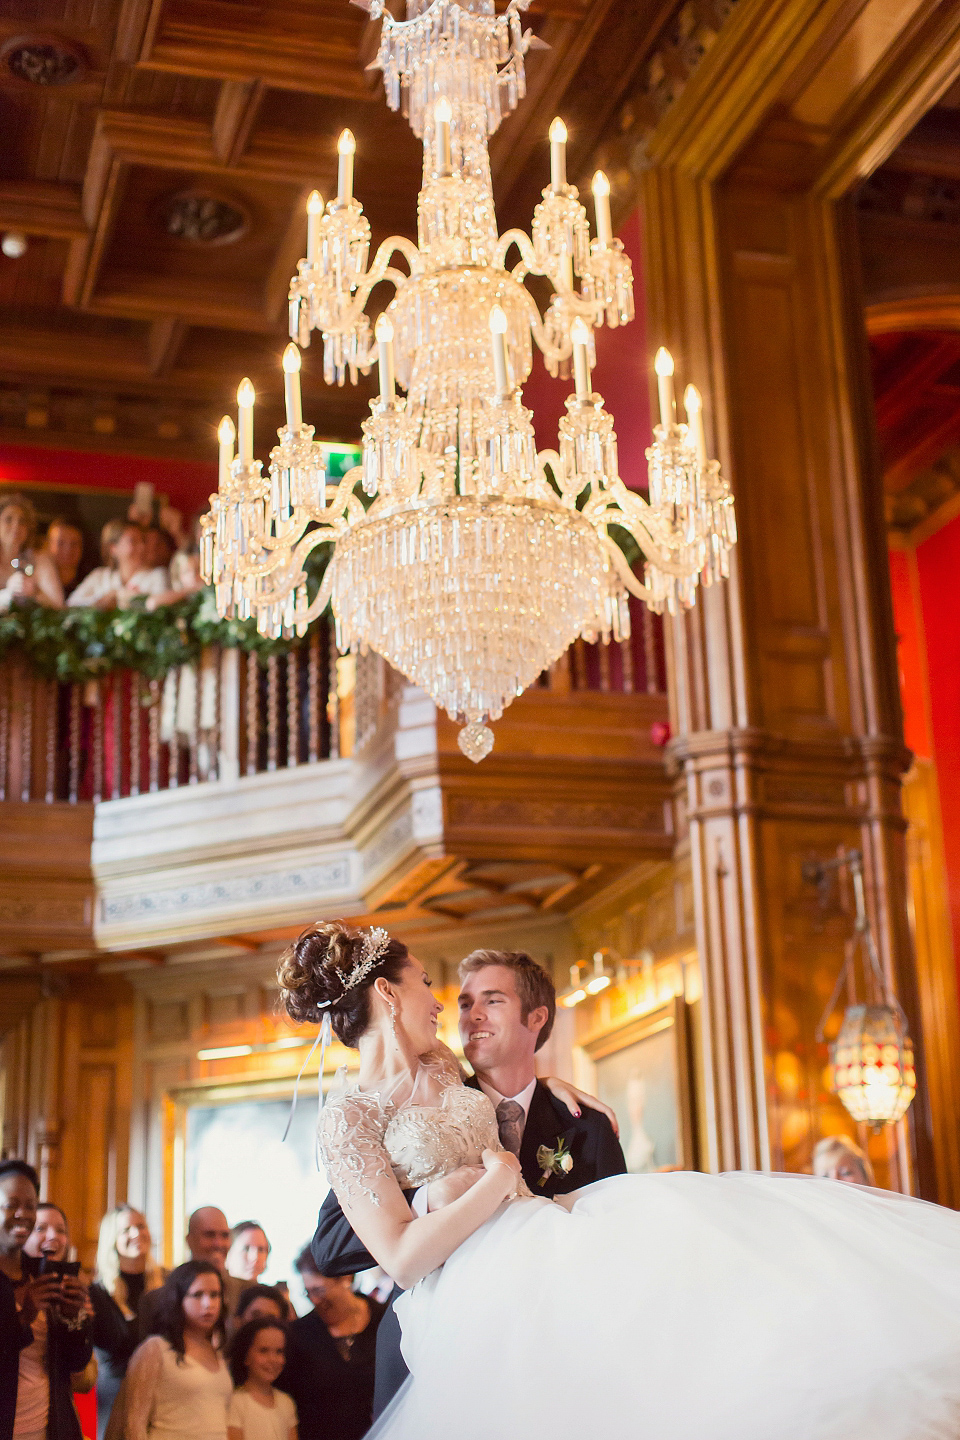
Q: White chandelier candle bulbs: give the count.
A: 13